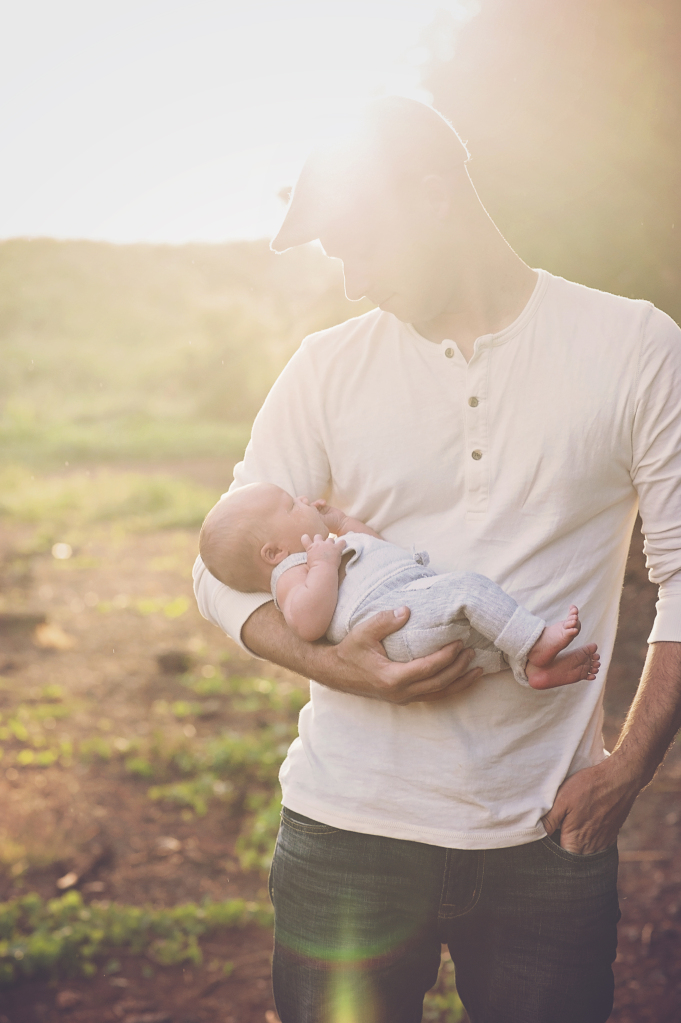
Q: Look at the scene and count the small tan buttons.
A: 3